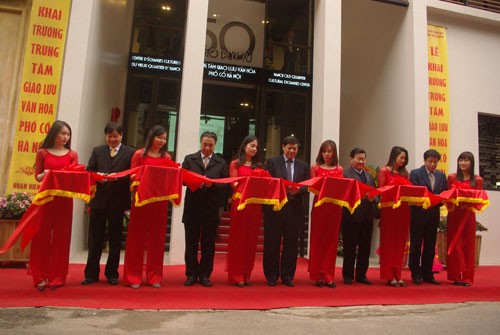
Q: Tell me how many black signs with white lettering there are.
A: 3